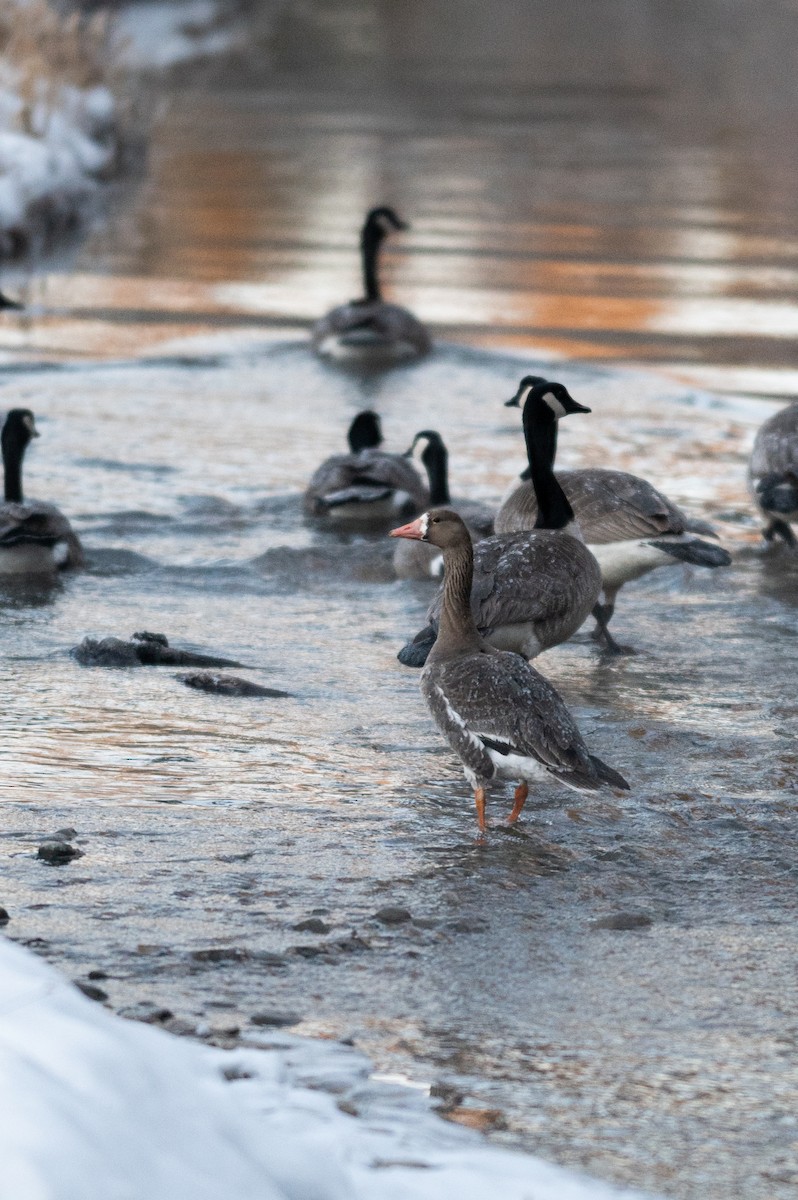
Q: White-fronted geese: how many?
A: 1